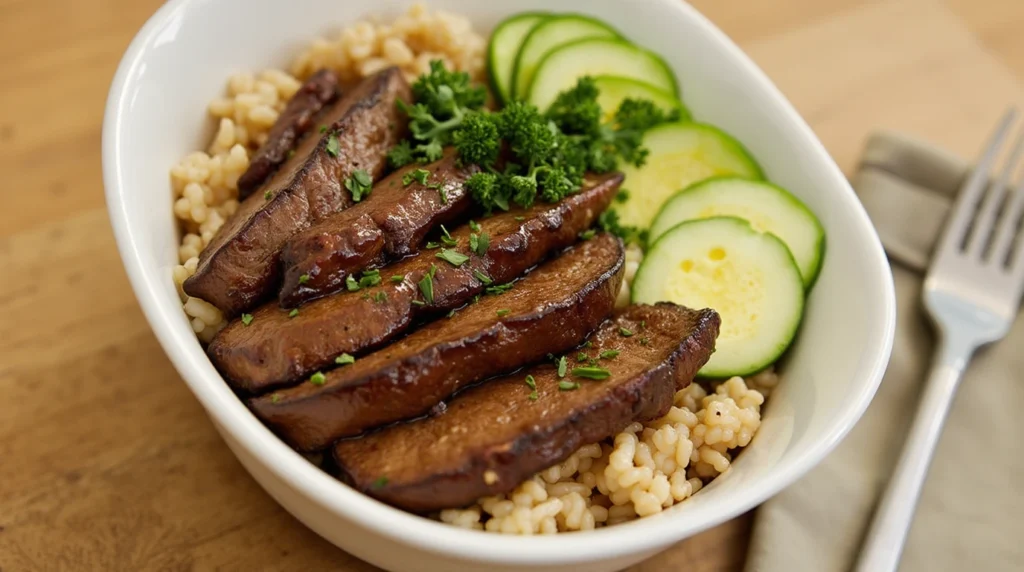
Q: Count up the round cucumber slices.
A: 7